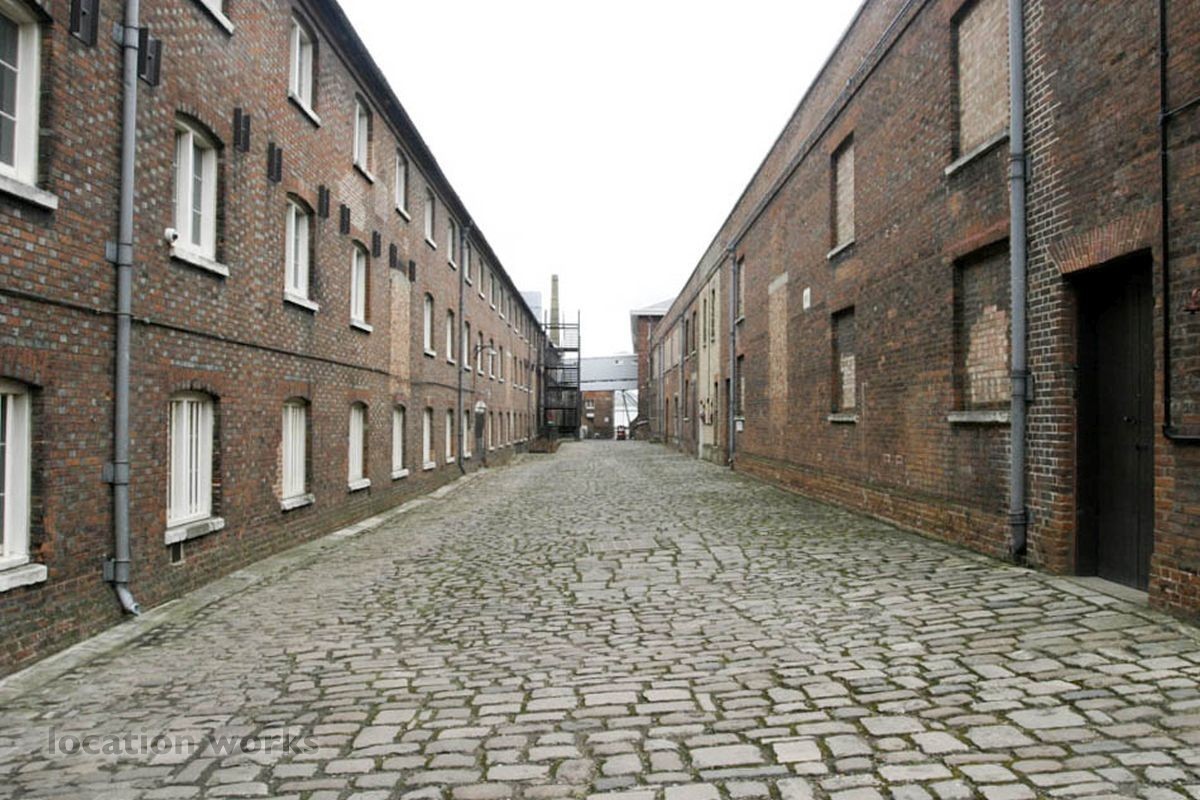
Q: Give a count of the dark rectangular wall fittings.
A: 9